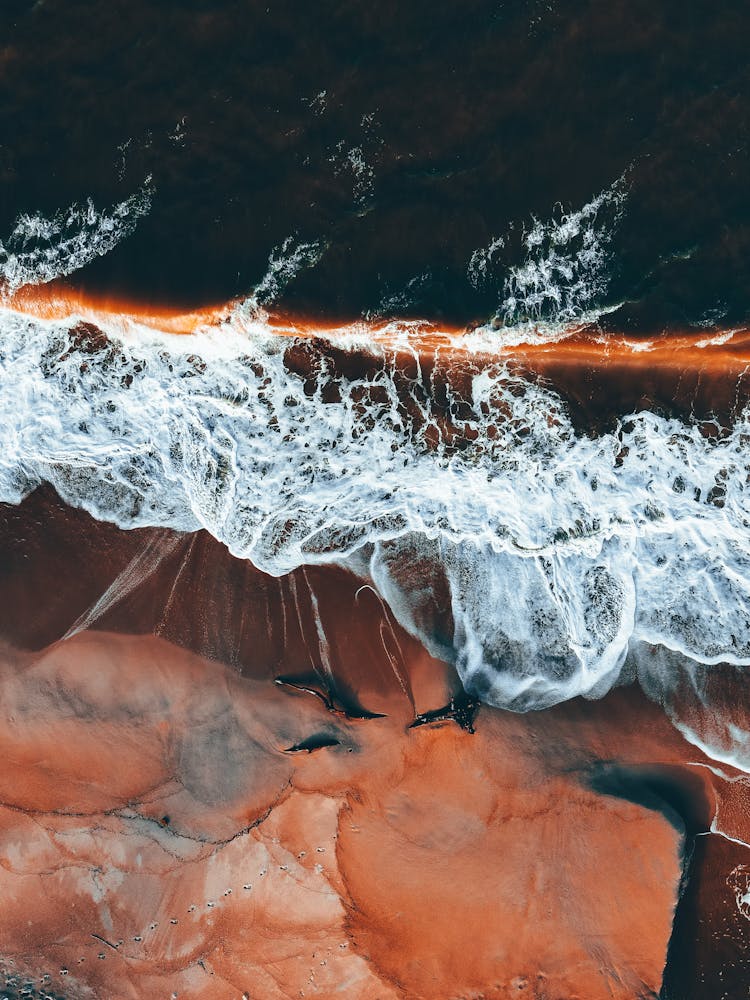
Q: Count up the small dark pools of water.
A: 3